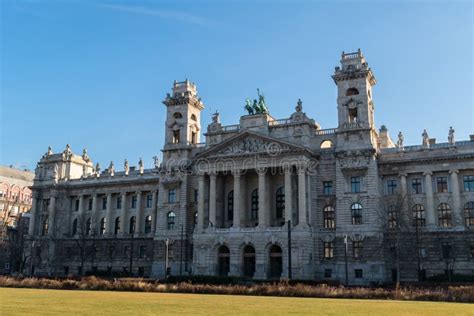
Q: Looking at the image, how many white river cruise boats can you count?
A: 0